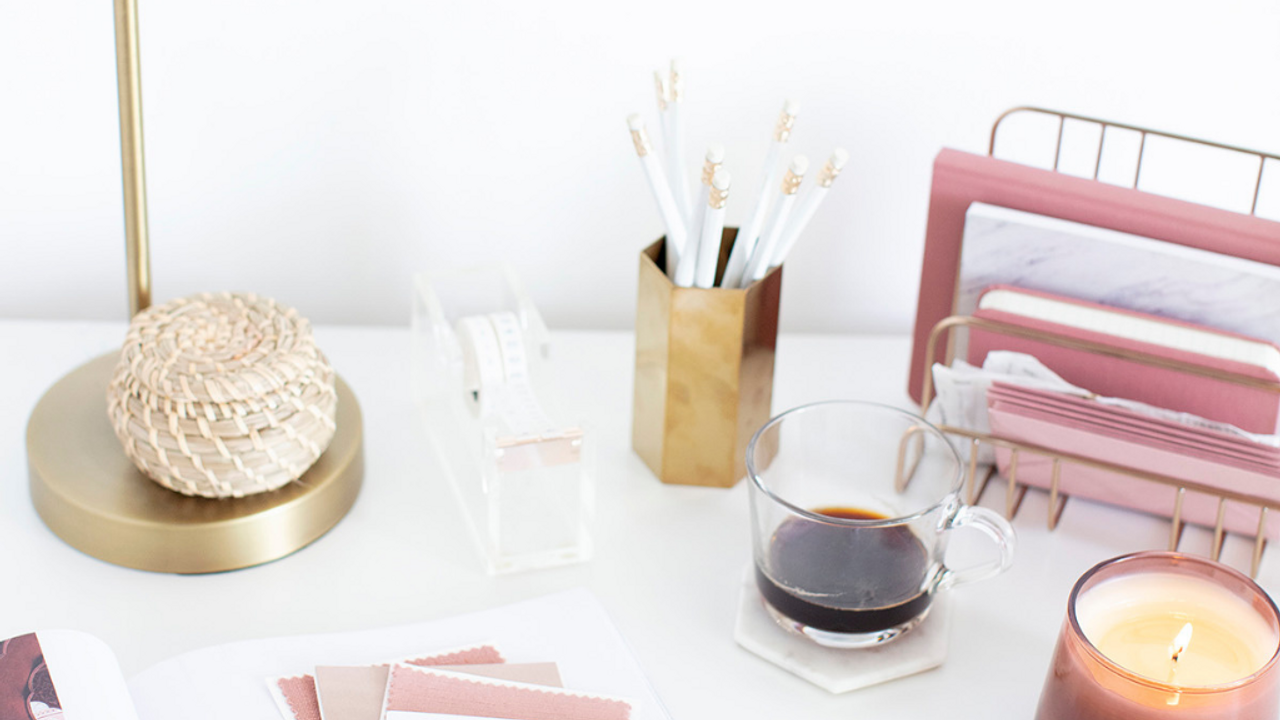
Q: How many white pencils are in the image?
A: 8